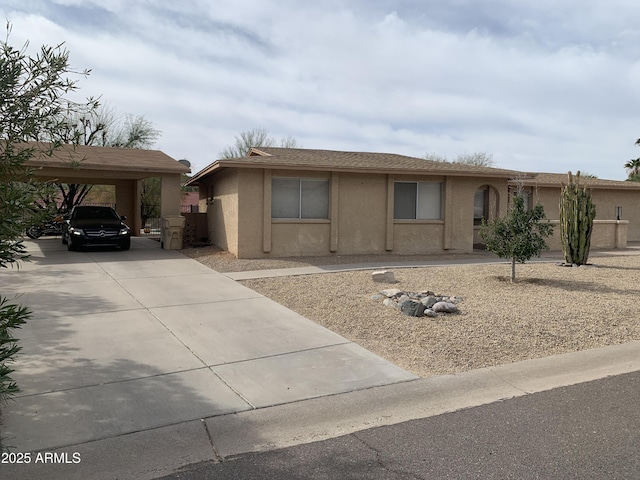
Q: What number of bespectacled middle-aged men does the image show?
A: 0